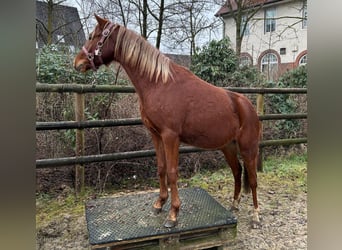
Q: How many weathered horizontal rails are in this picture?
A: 3